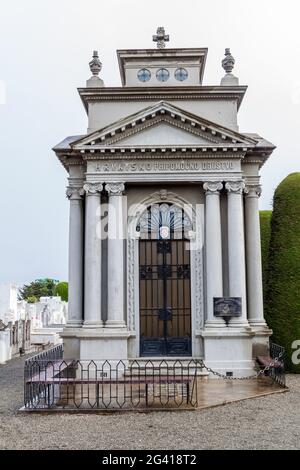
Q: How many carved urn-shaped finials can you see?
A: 2